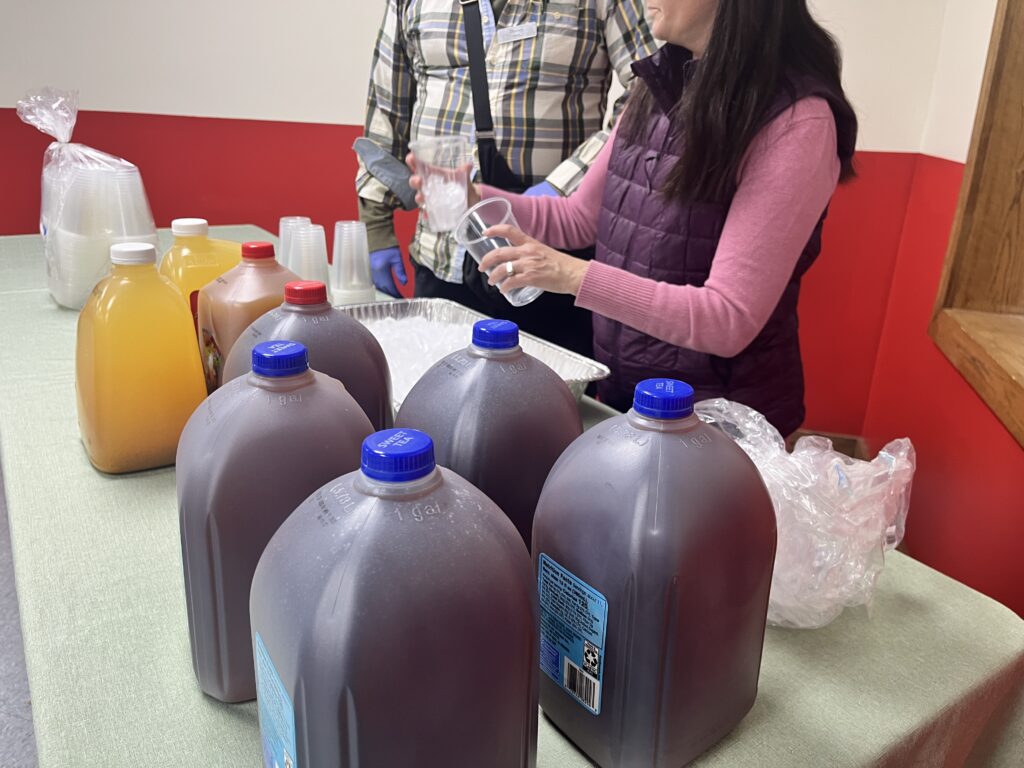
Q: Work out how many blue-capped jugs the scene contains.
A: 4